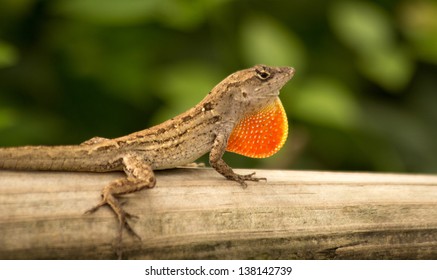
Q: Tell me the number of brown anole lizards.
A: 1